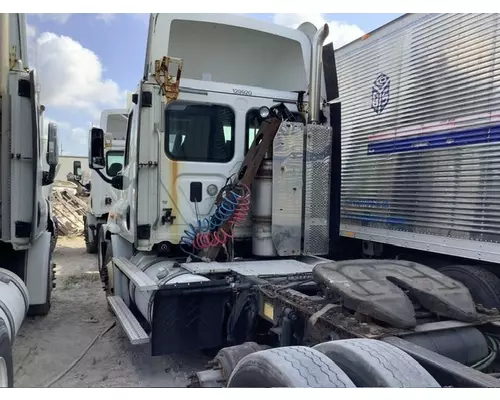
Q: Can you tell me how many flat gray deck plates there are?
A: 1